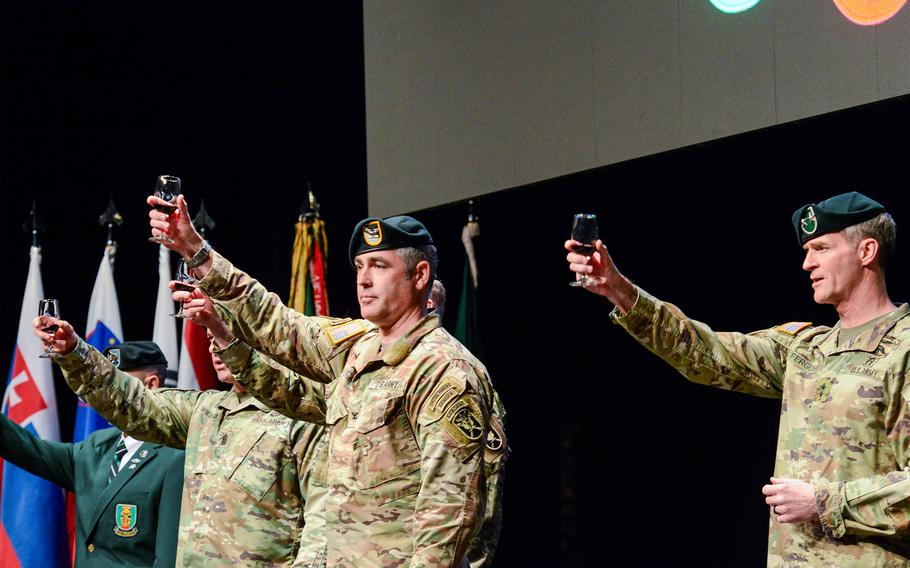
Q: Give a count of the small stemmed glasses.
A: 4